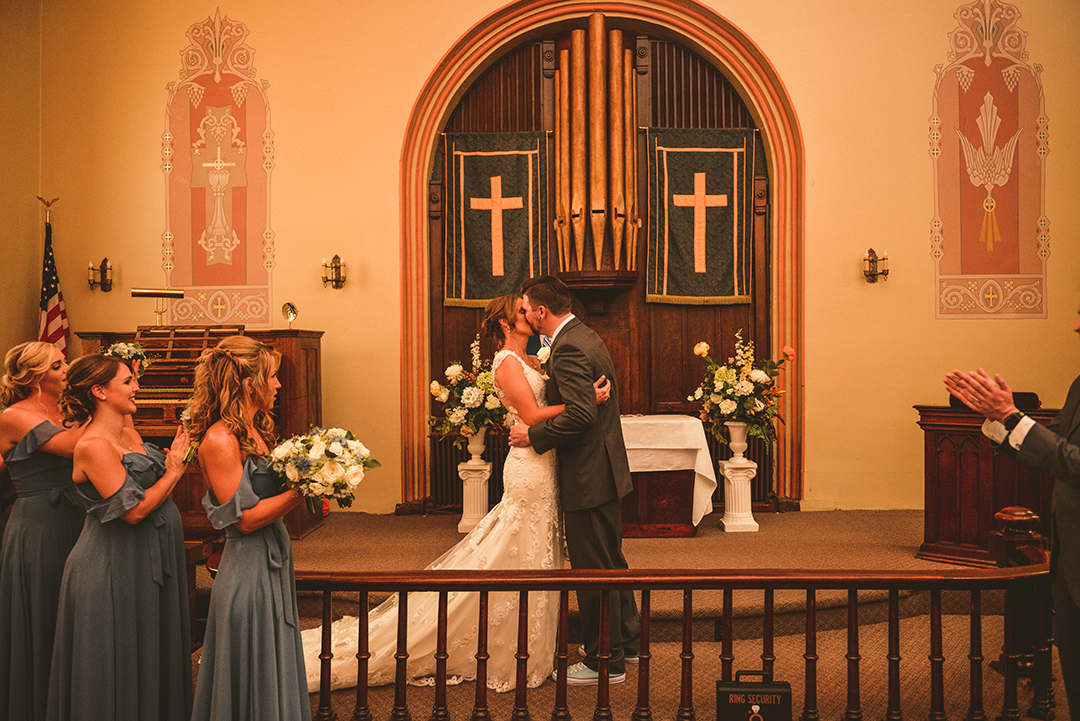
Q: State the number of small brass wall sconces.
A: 3